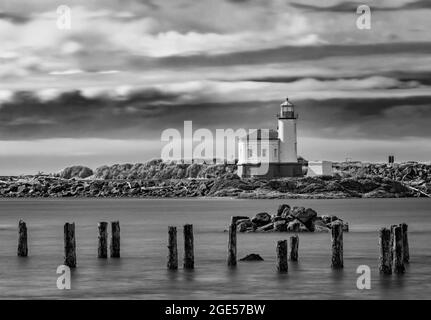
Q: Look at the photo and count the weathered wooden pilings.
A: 13